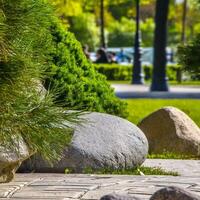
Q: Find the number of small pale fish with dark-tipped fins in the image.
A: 0